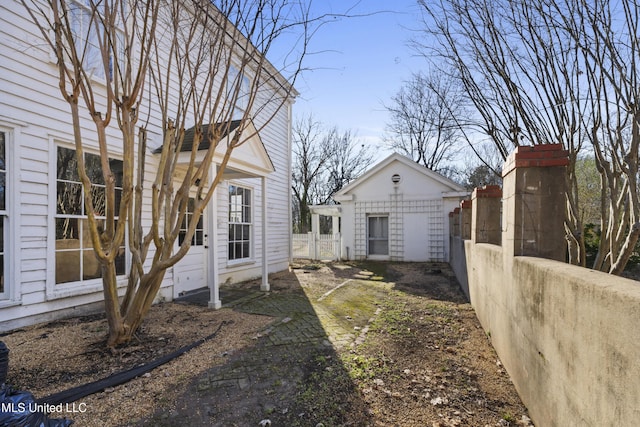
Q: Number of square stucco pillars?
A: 5